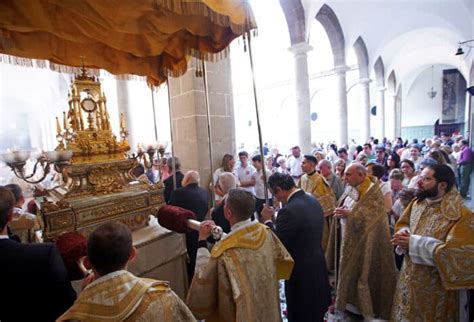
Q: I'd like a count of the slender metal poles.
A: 4